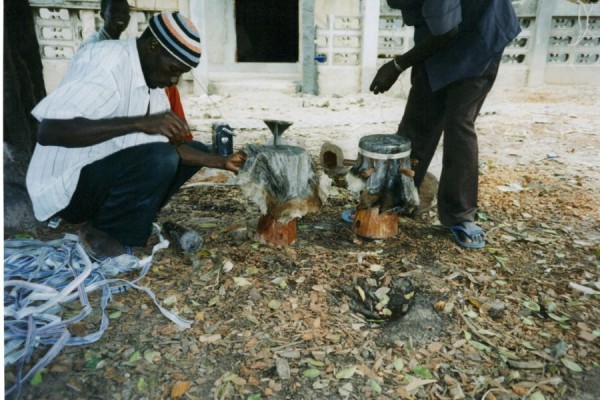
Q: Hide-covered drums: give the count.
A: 2